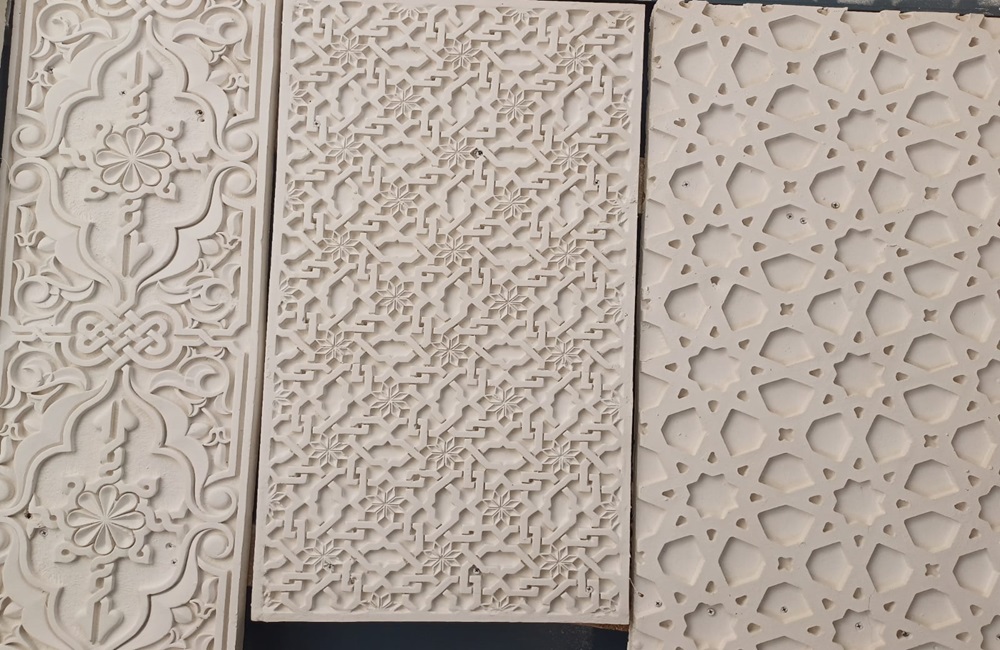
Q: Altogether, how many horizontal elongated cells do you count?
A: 12